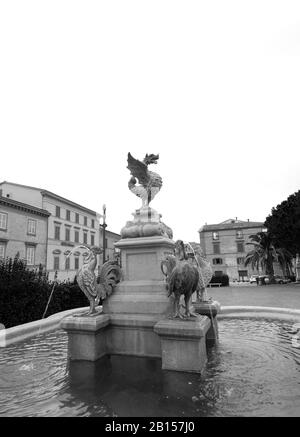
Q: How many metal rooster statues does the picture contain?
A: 3